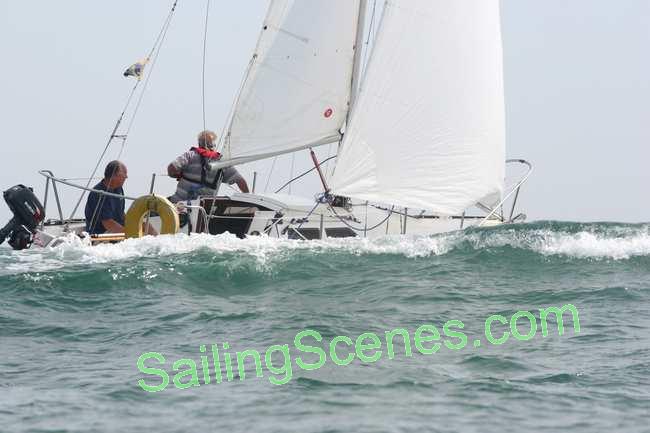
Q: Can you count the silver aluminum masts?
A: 1